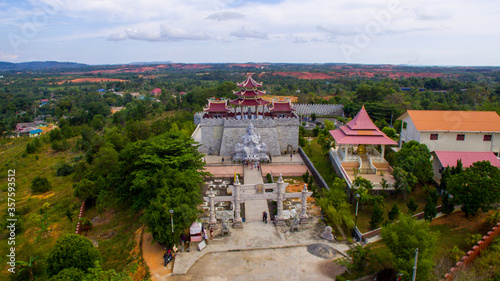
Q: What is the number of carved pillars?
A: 4